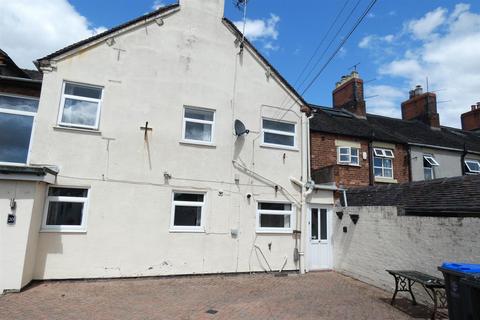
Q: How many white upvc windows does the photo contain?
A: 11